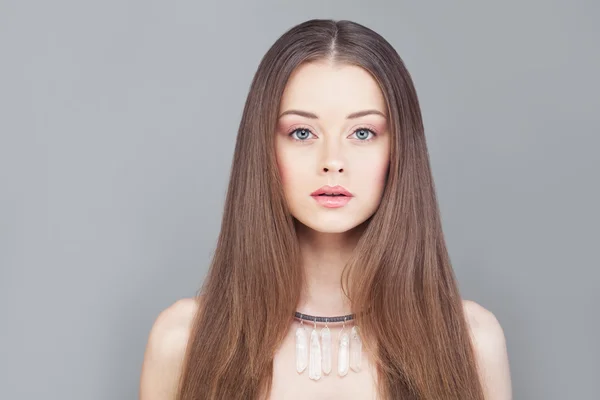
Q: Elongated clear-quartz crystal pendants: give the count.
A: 5